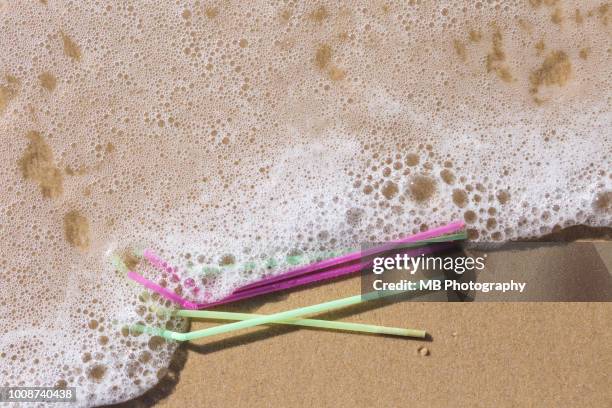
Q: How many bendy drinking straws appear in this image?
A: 5